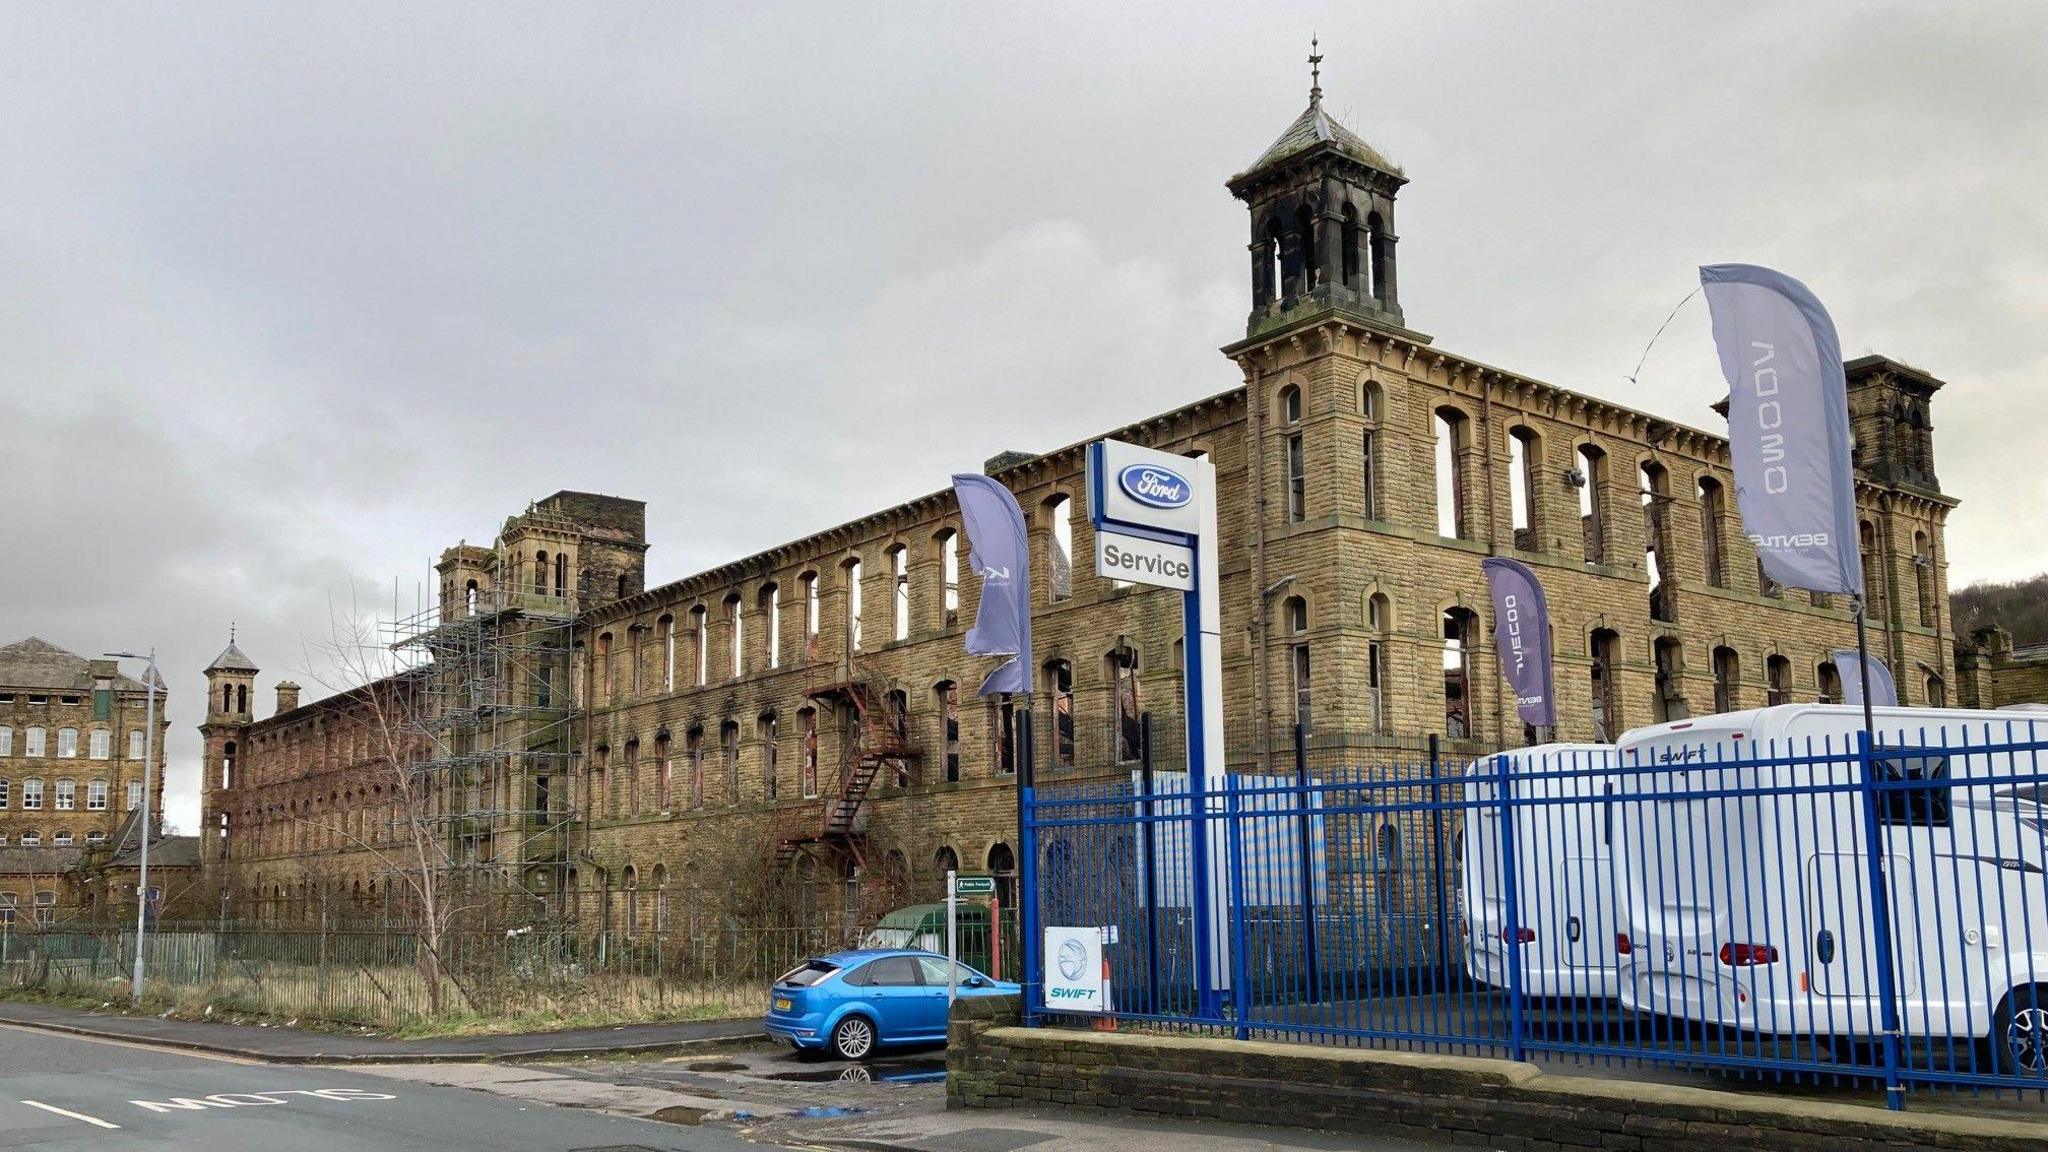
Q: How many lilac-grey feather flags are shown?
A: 4